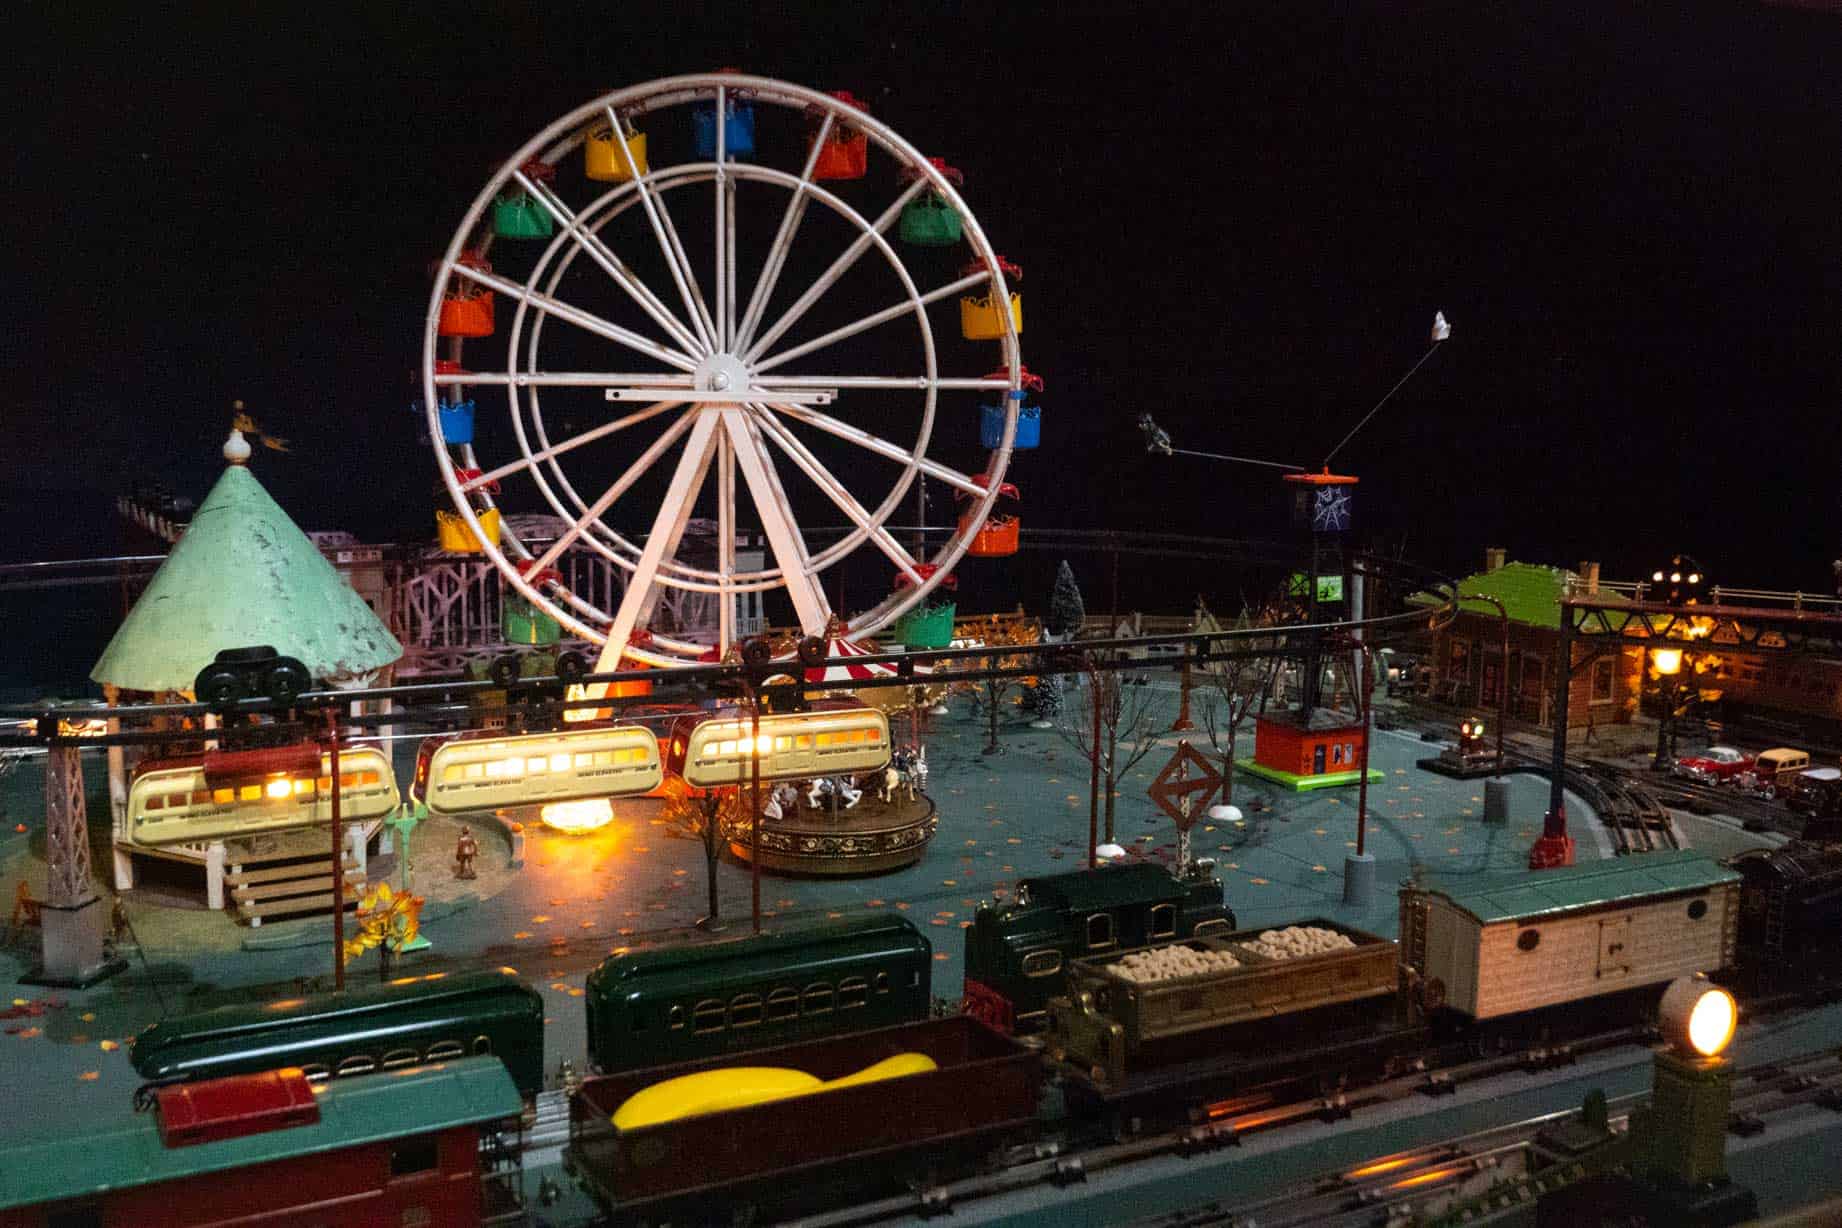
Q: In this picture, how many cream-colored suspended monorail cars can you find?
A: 3